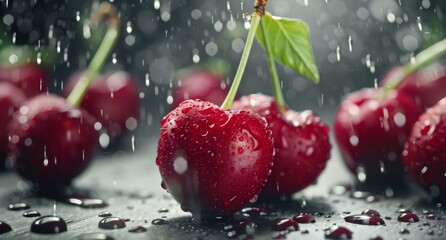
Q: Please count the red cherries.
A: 10